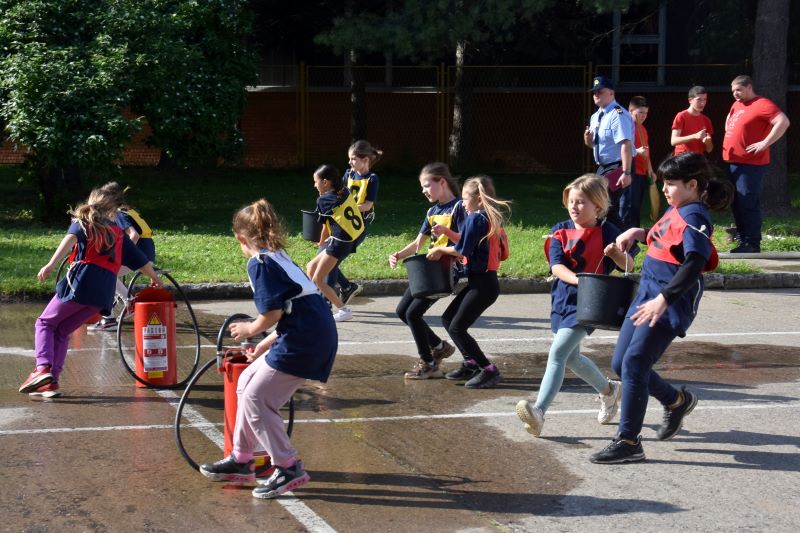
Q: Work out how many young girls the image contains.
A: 9